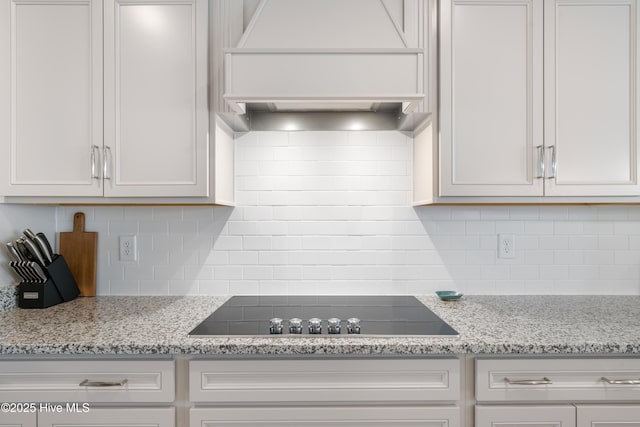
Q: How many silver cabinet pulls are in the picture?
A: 7